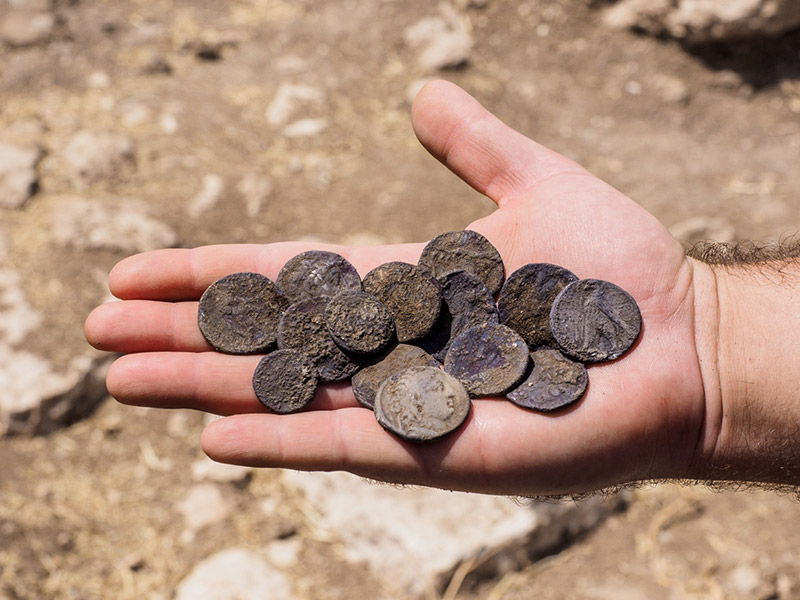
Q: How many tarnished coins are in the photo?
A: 14